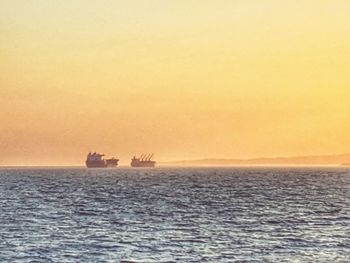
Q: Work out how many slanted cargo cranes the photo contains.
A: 4